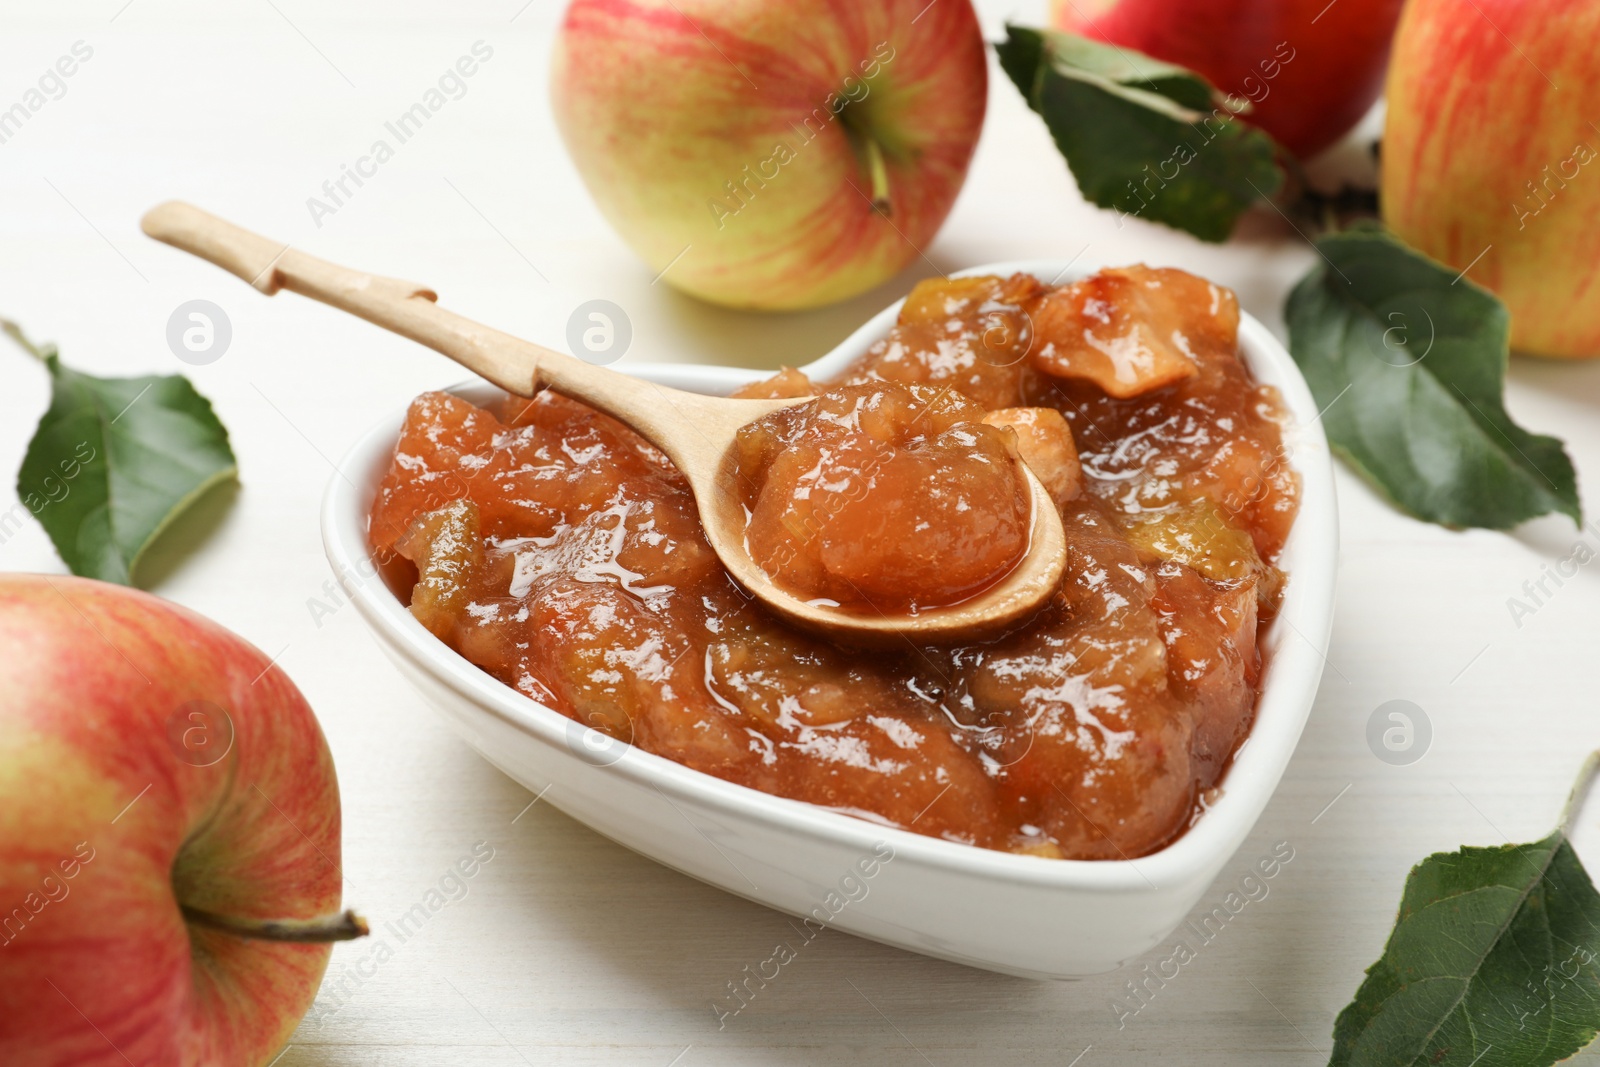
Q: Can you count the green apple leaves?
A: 4